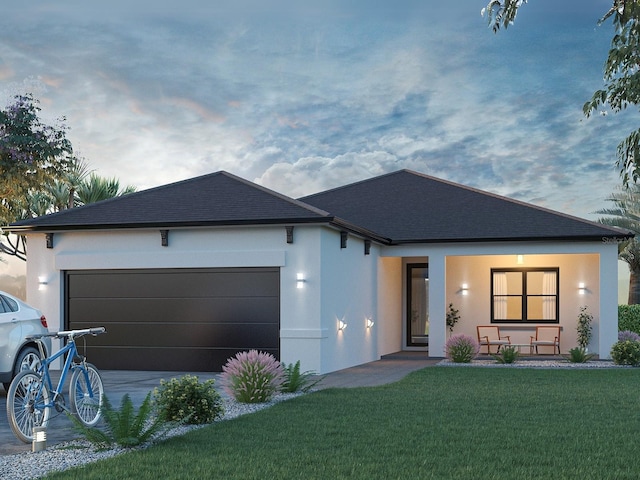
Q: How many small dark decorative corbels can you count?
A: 5